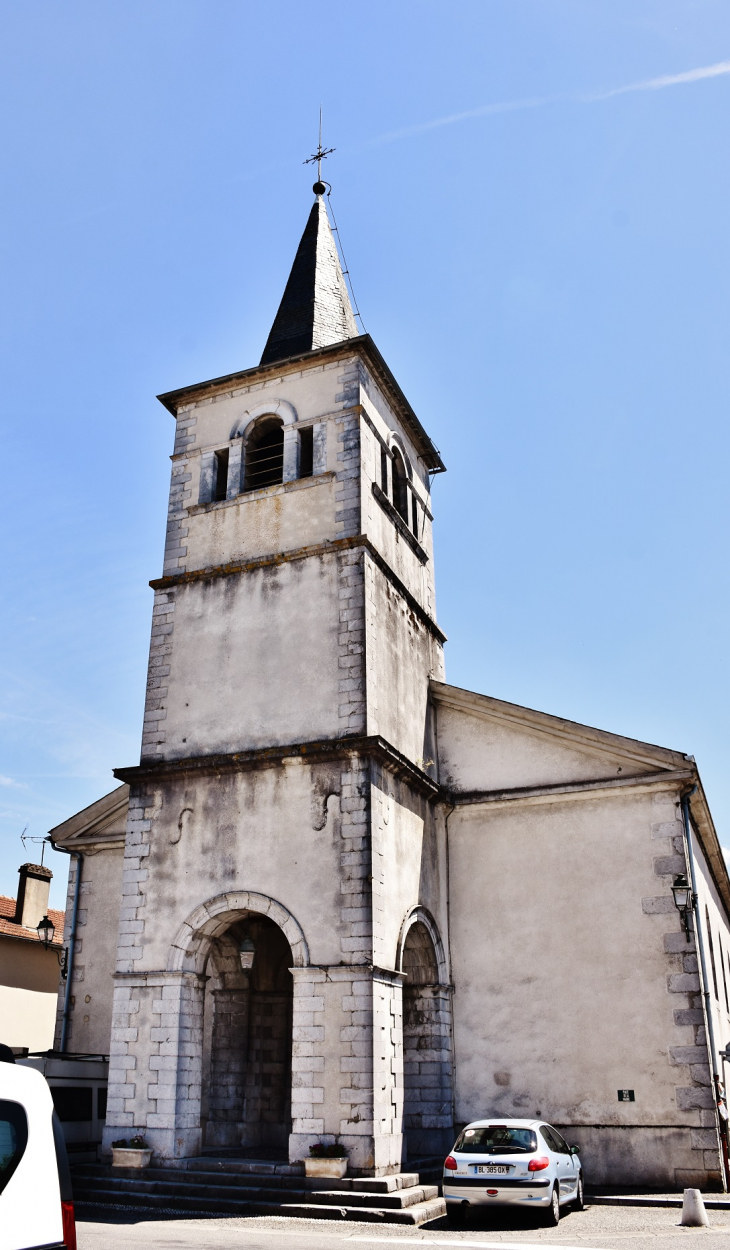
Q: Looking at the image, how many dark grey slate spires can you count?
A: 1